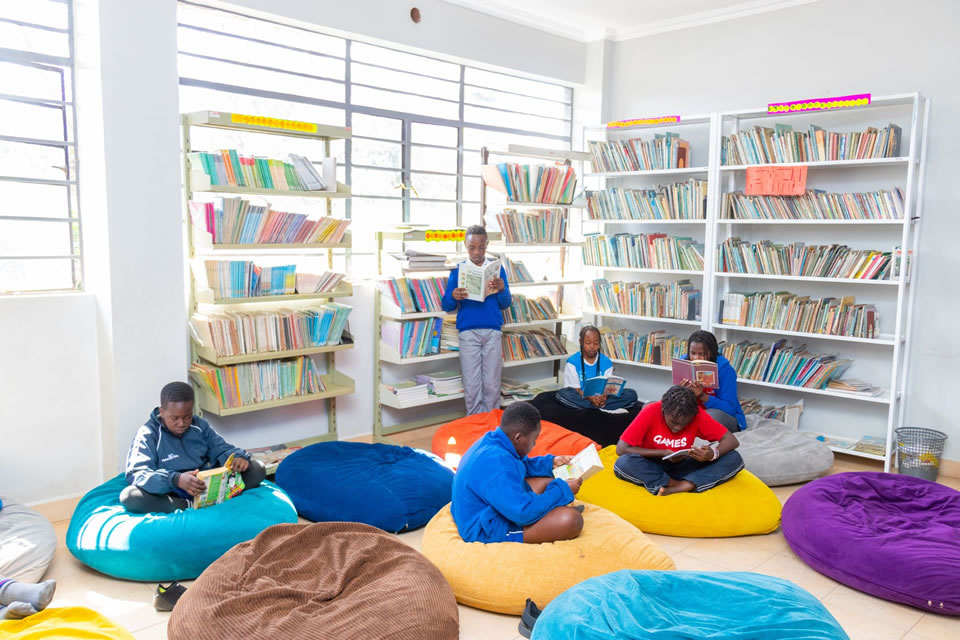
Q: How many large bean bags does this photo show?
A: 12